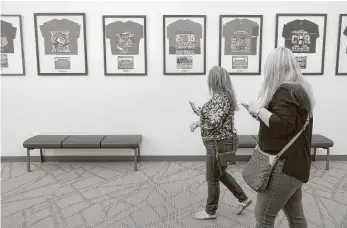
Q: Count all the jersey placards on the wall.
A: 7